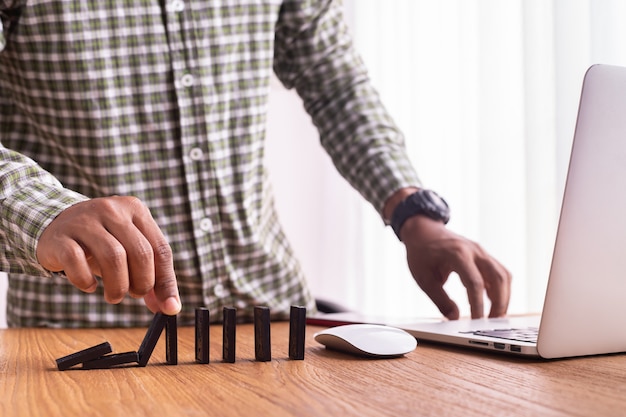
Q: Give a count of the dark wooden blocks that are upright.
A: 5